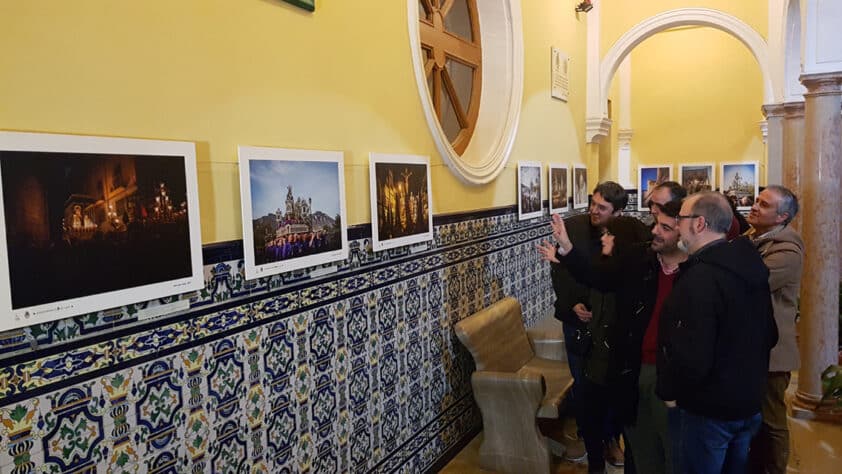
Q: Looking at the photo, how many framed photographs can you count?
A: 9